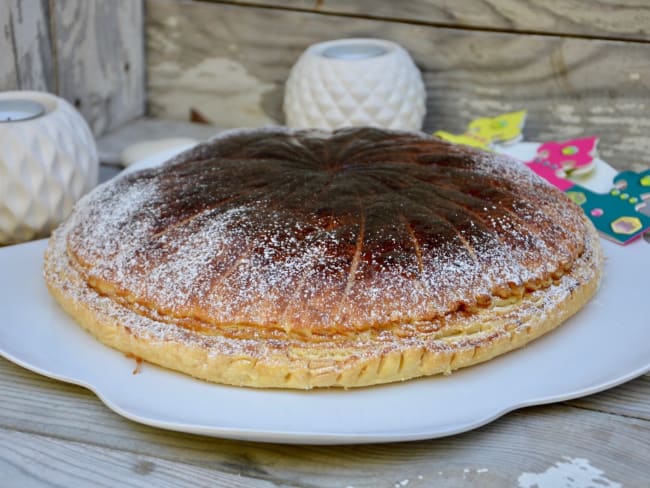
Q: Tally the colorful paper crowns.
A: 3